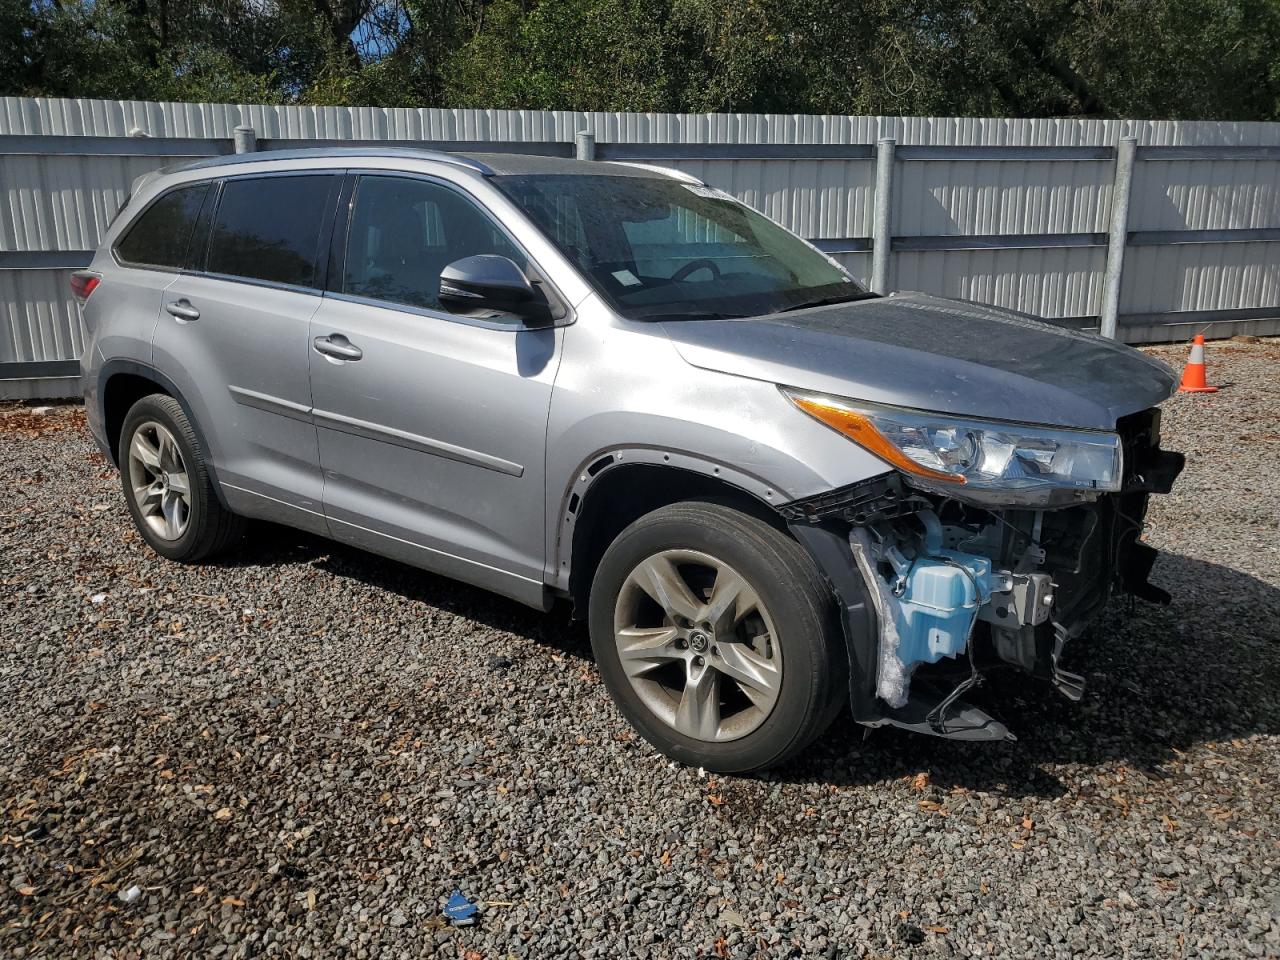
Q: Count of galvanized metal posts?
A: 4